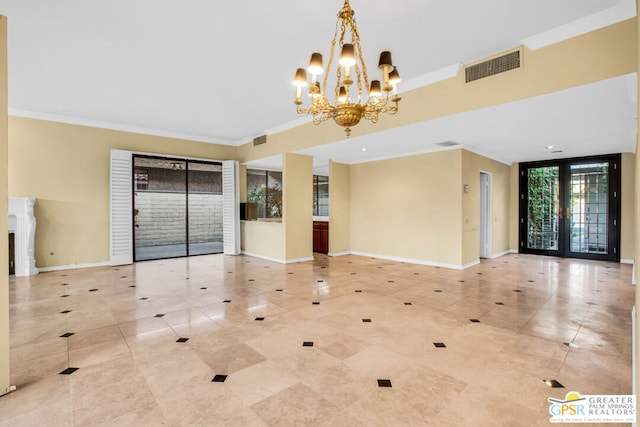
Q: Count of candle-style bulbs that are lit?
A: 7